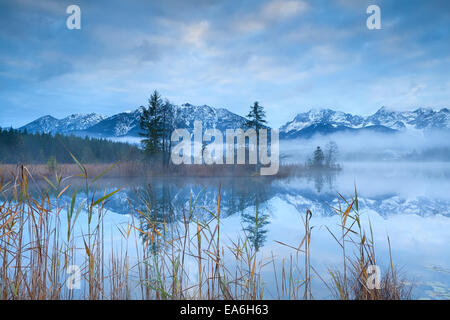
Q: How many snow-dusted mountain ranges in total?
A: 2